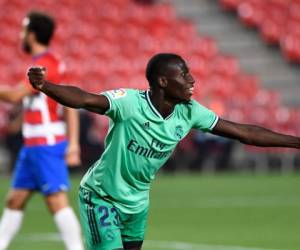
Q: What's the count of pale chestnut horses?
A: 0